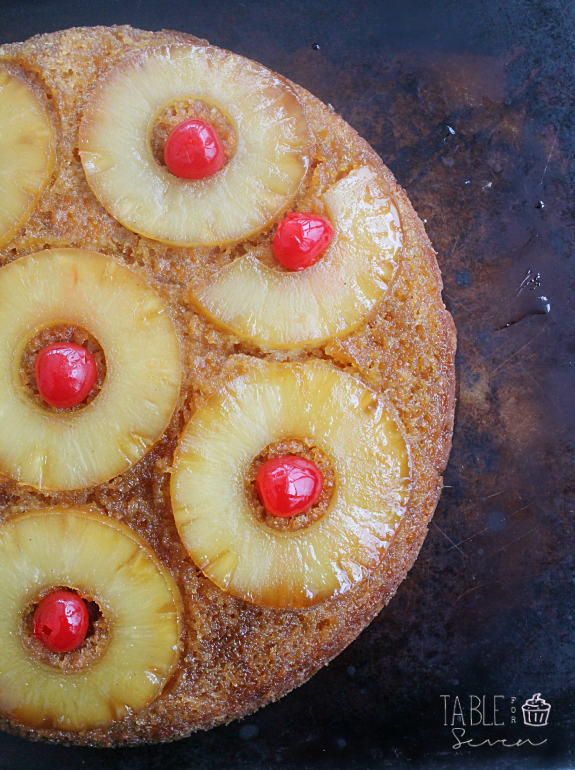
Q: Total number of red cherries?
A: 5